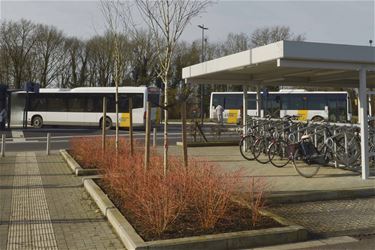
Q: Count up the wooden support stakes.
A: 4